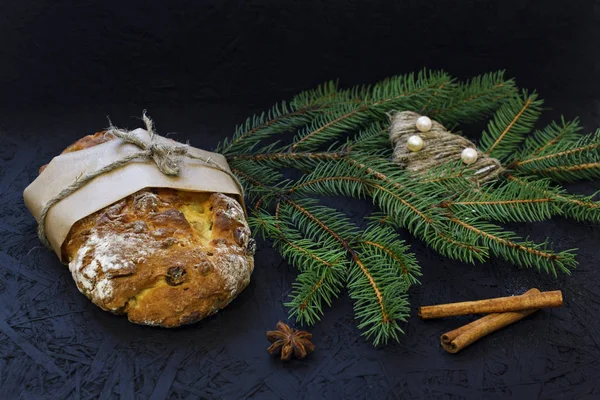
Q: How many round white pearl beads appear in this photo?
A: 3